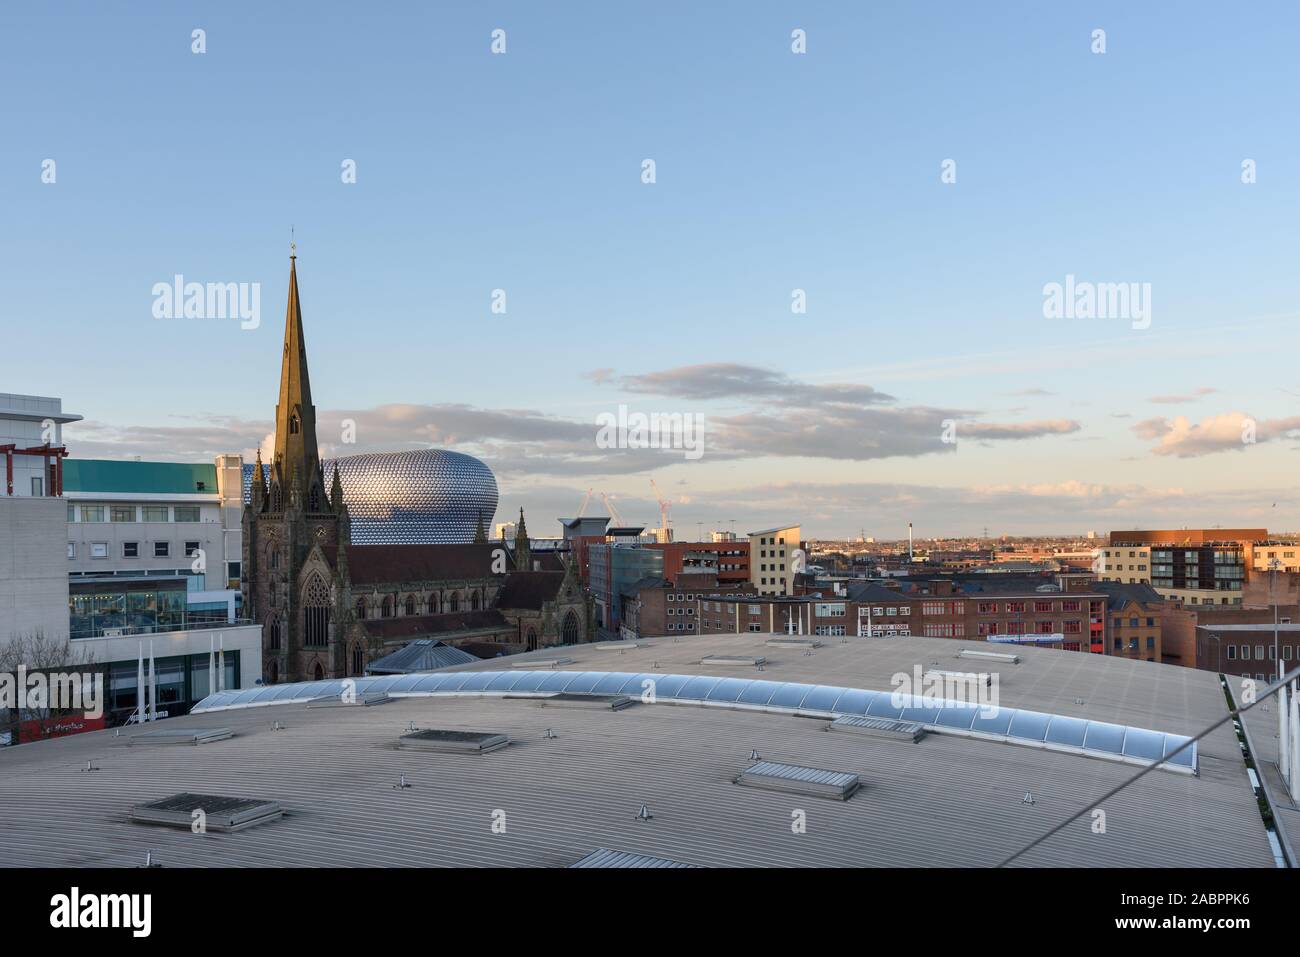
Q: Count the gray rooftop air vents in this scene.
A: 14